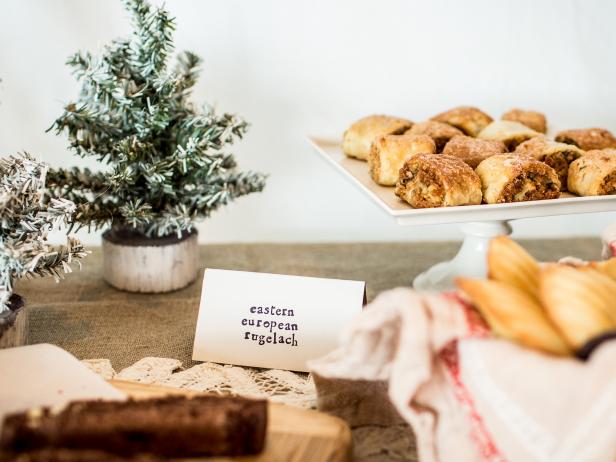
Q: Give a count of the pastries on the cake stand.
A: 12